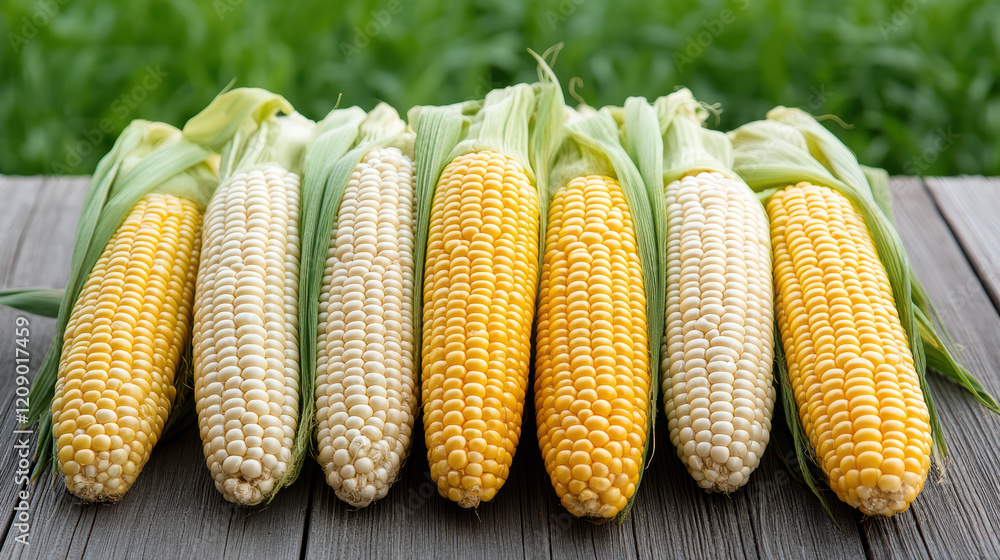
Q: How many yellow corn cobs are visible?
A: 4